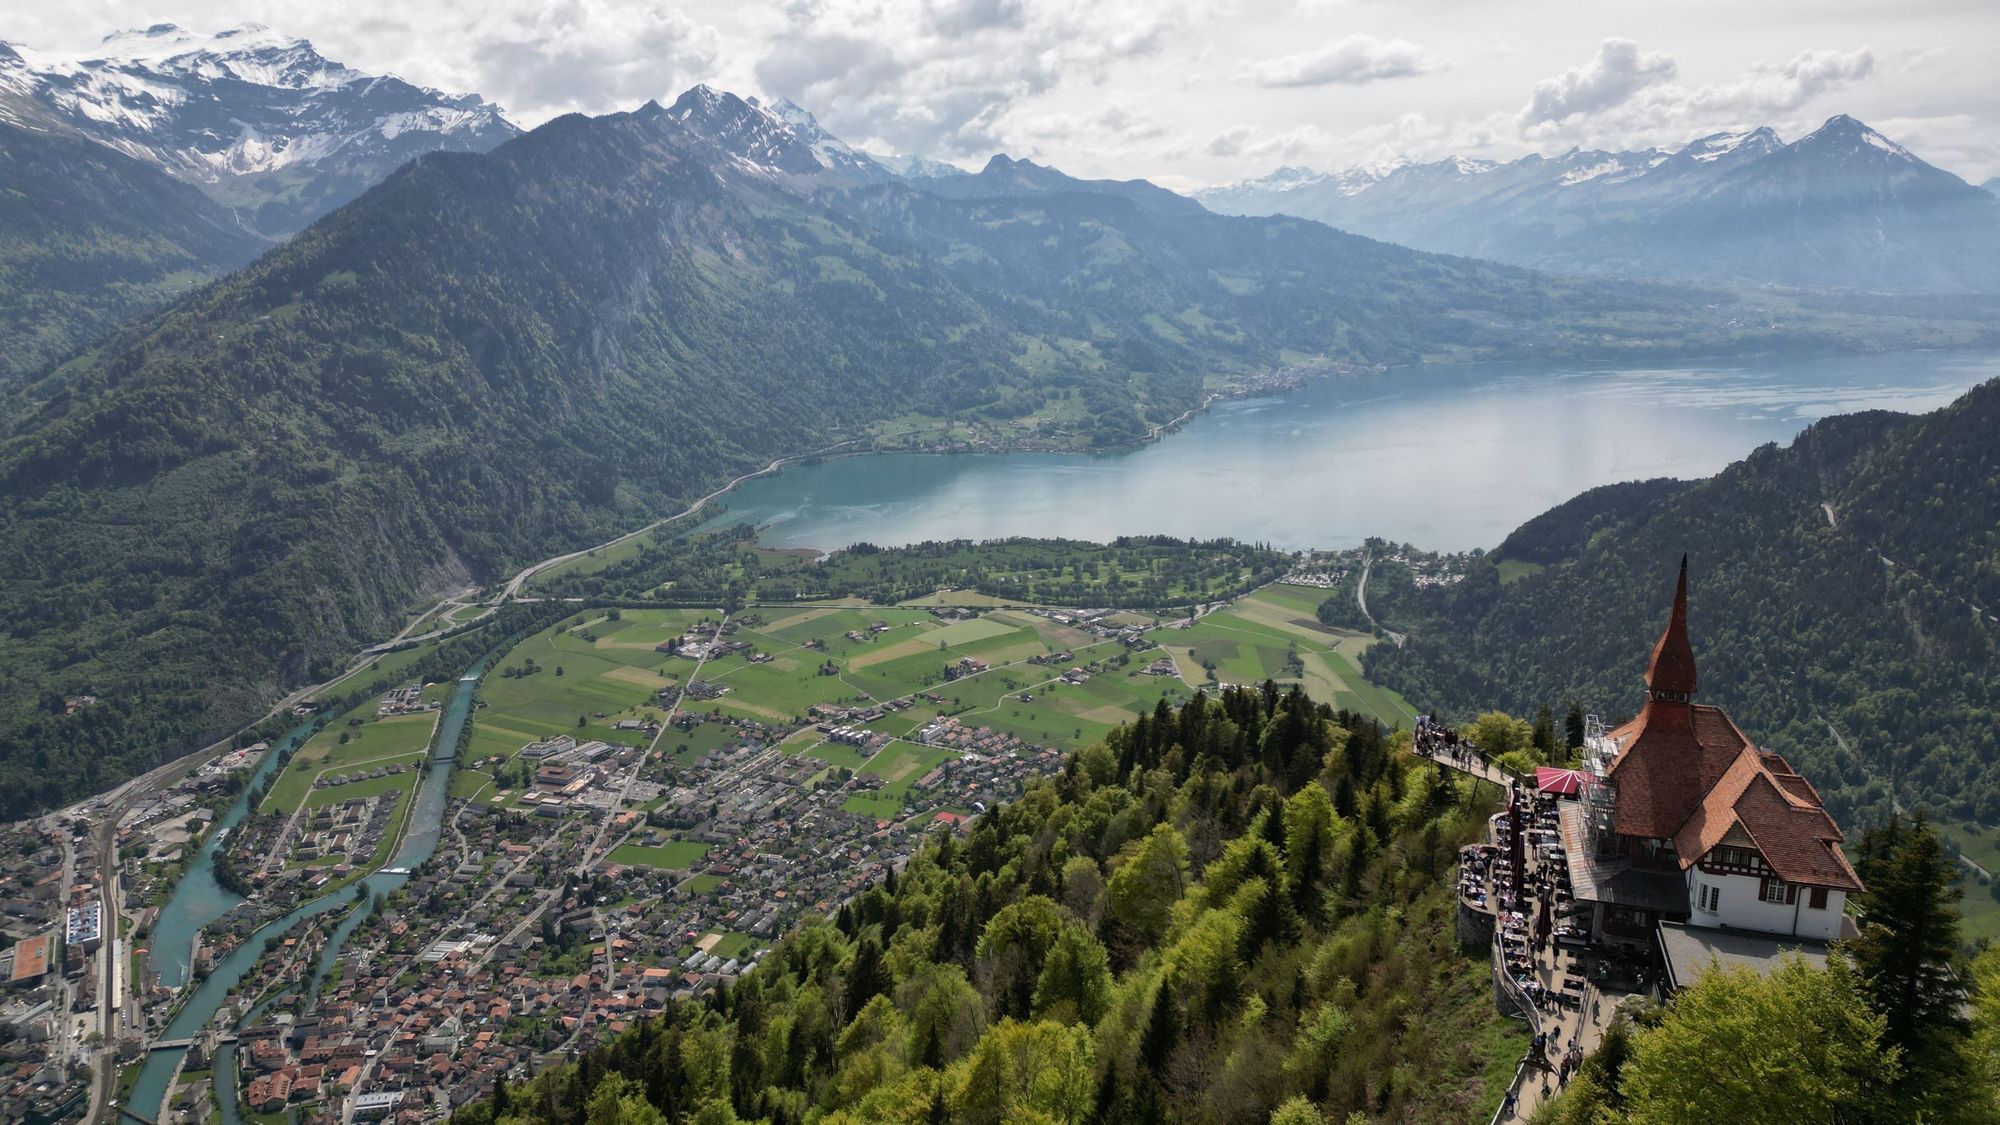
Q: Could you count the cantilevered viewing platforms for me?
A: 1